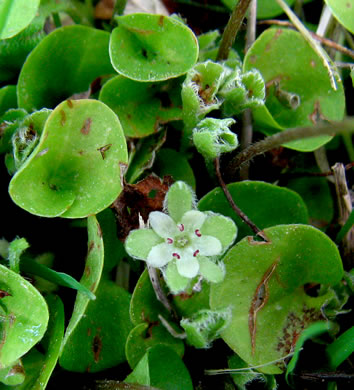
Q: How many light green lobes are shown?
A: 5